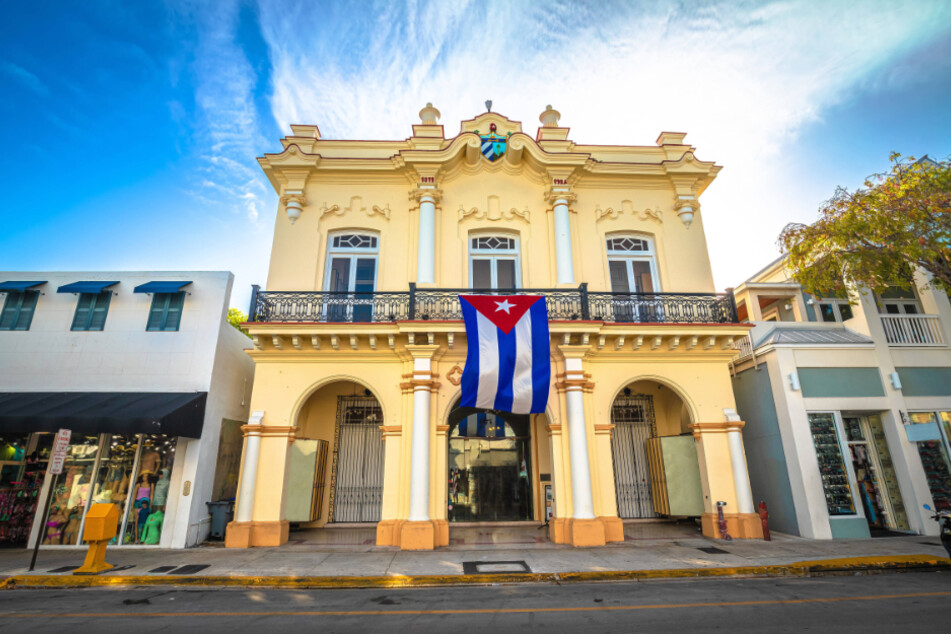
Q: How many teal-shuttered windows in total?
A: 3